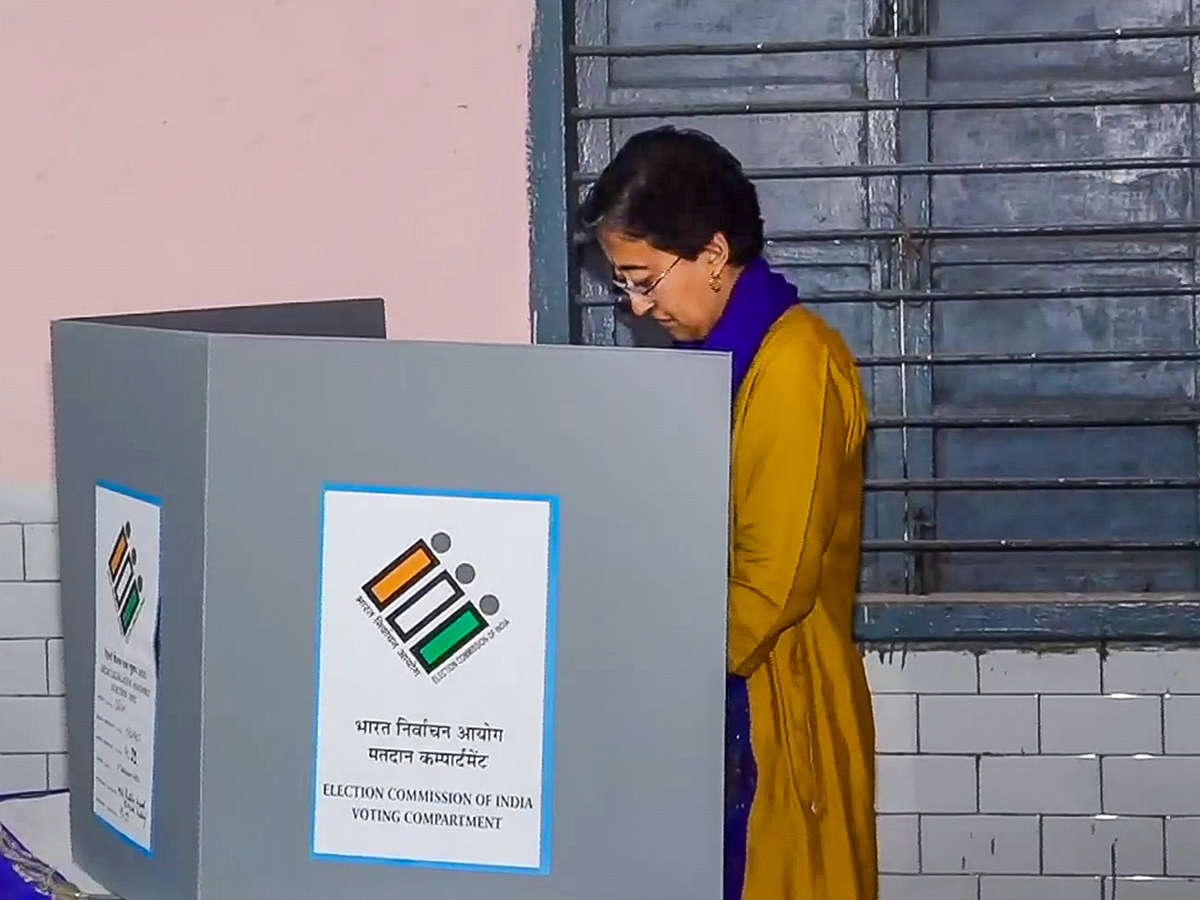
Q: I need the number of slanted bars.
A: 6